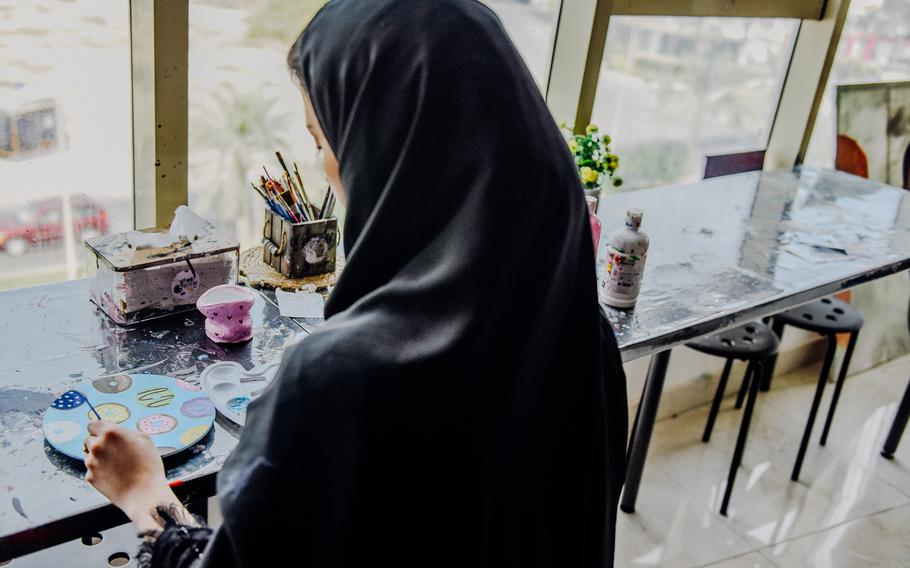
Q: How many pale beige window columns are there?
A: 3